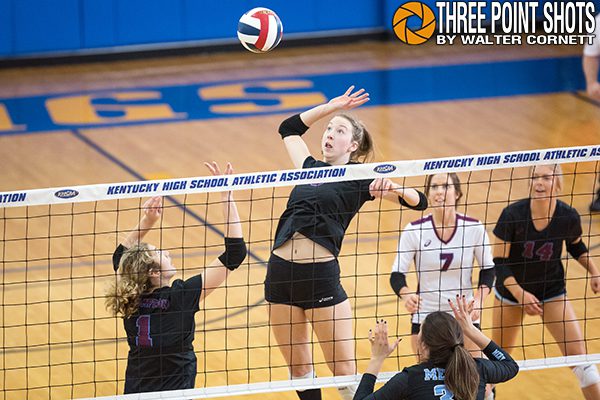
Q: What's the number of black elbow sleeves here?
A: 8